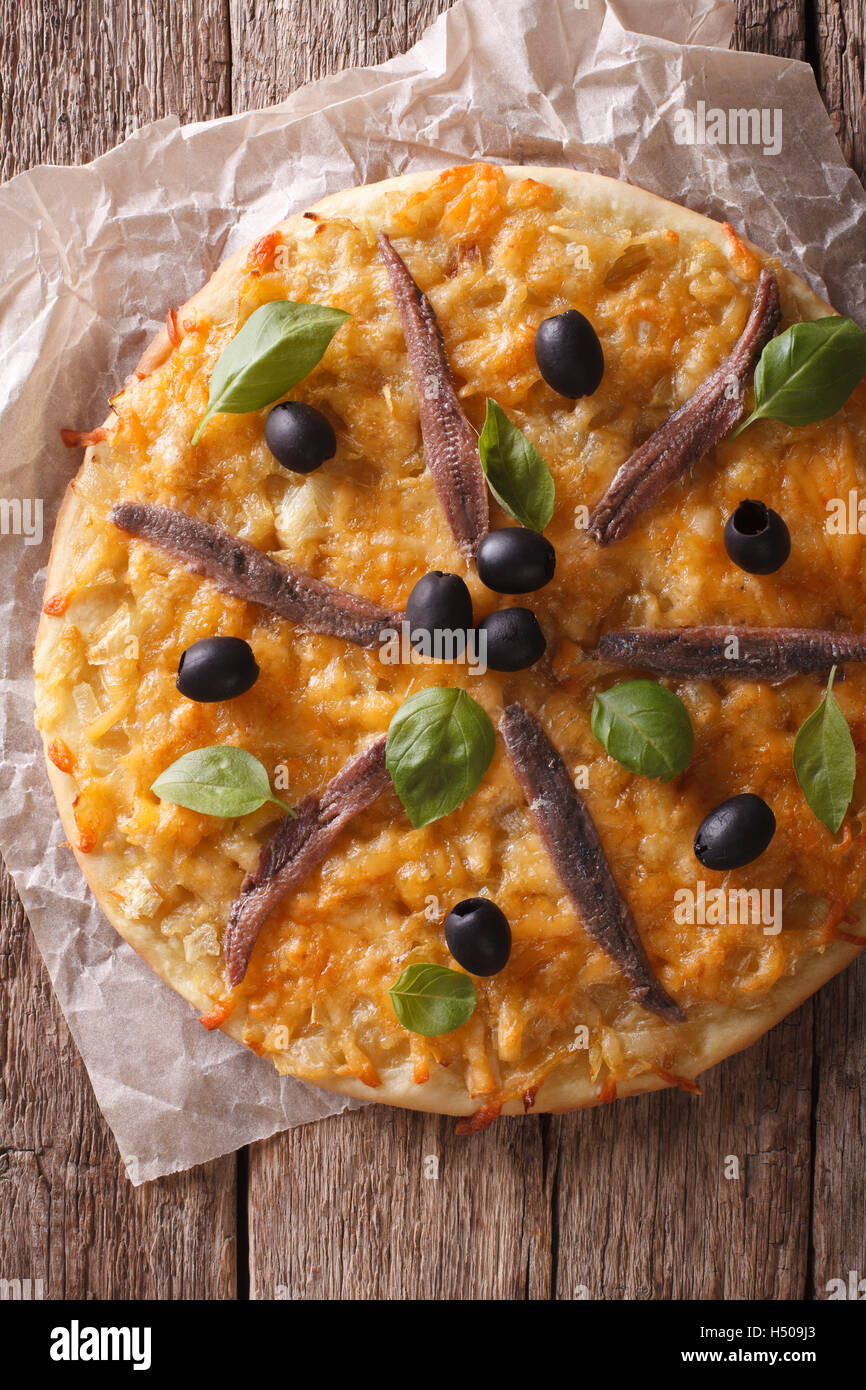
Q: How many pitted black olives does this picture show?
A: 9